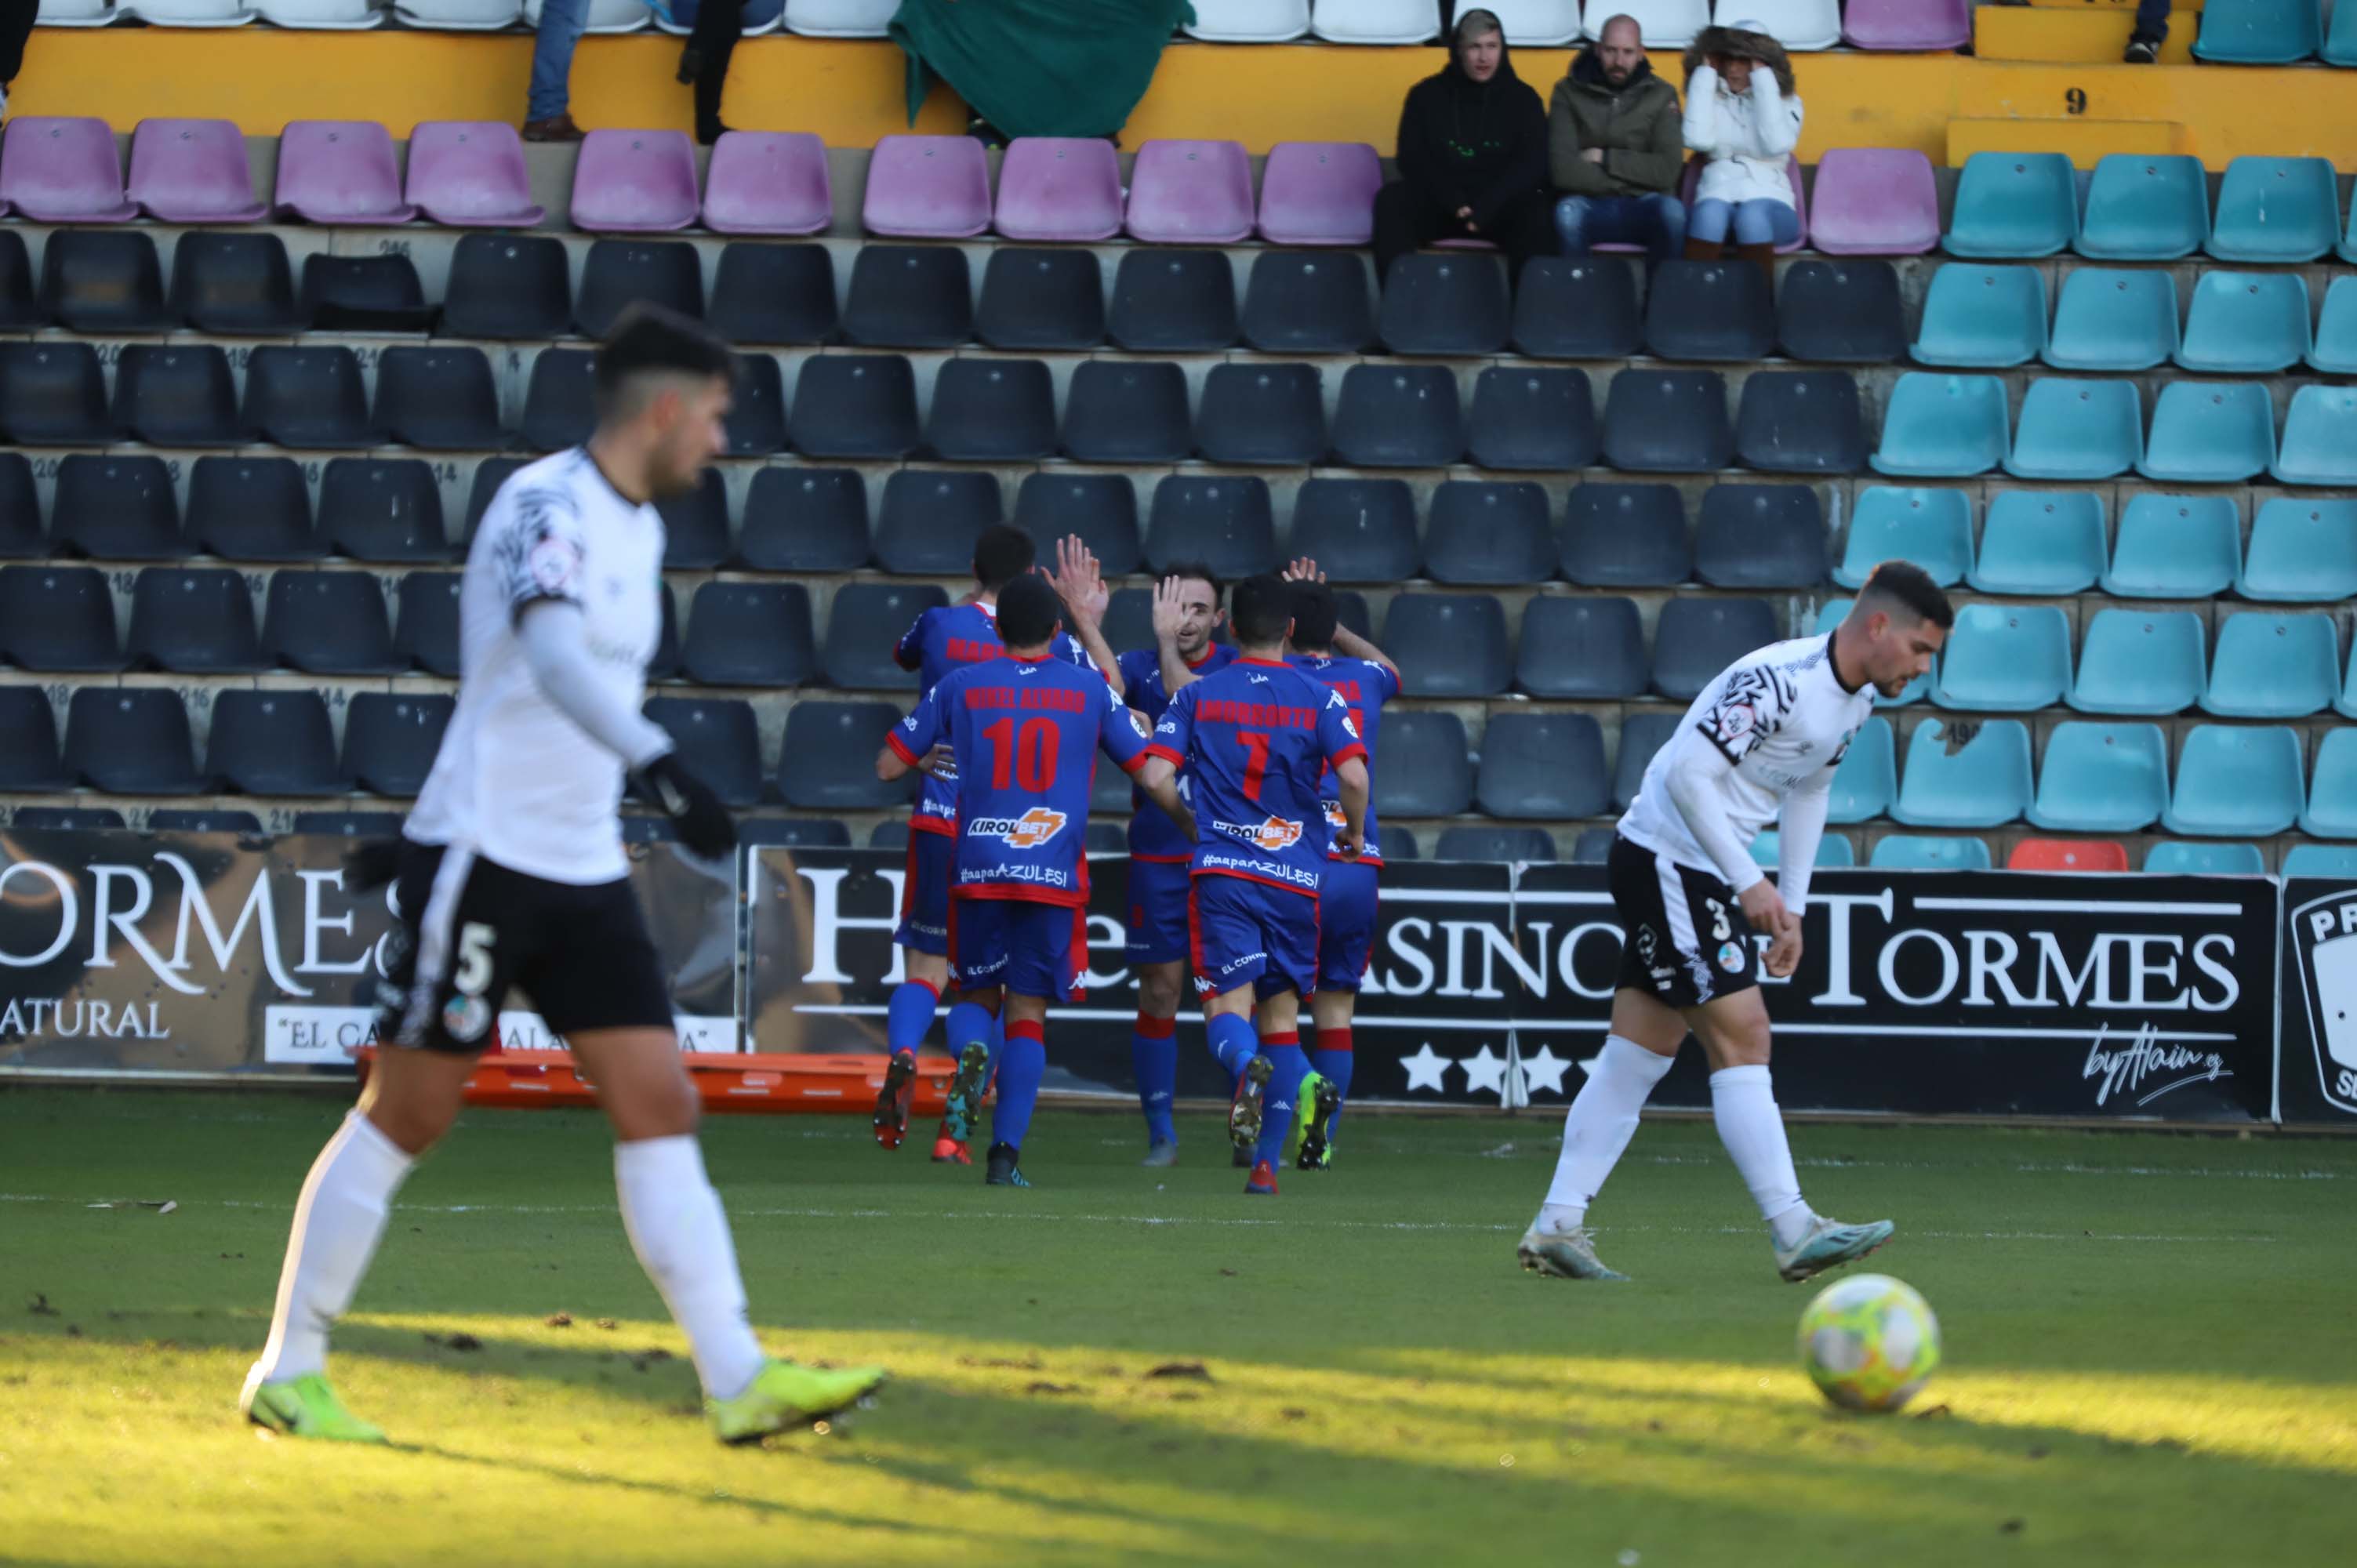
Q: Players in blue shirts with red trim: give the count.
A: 5